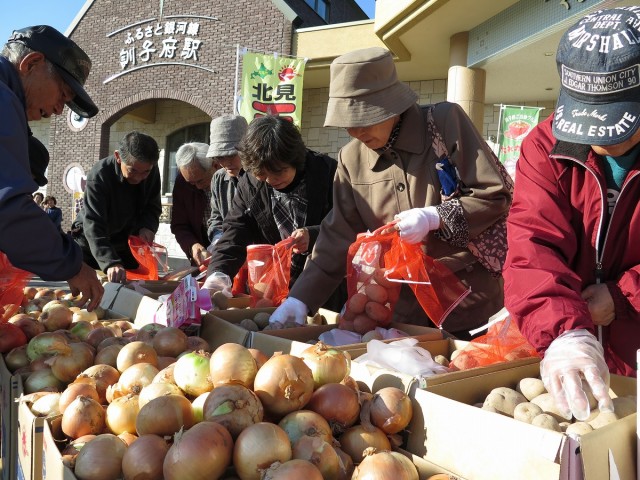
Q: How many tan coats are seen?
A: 1